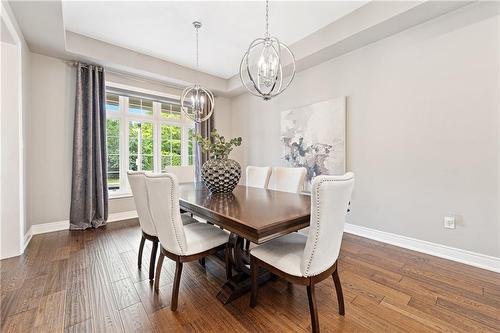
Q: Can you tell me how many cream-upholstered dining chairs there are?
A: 6